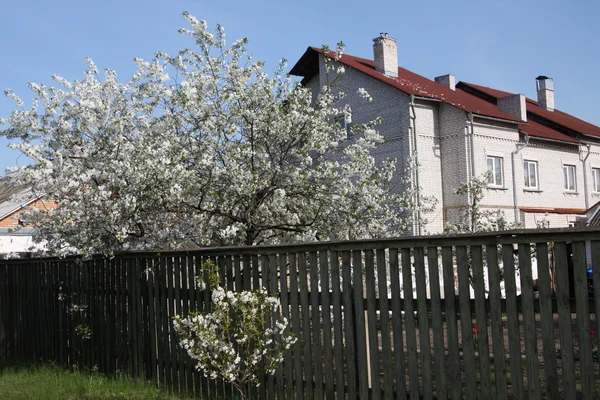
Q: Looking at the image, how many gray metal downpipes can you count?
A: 4